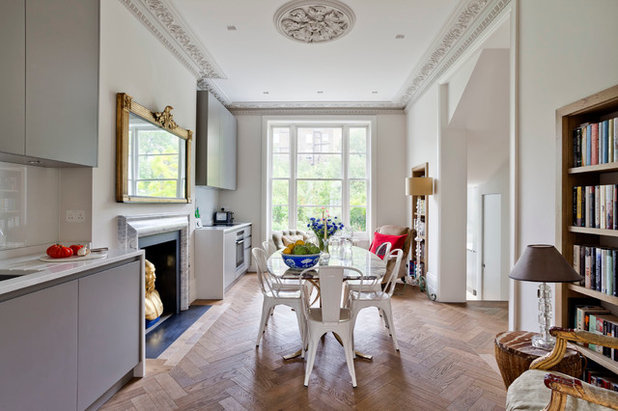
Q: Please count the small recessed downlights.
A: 5